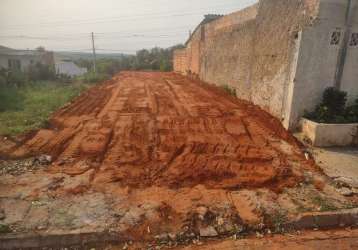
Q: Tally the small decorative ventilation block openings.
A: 2